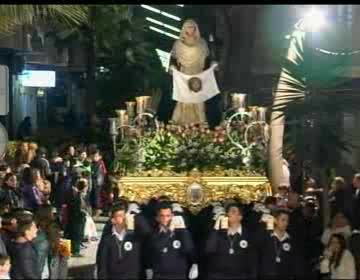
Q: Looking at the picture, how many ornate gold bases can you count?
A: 1